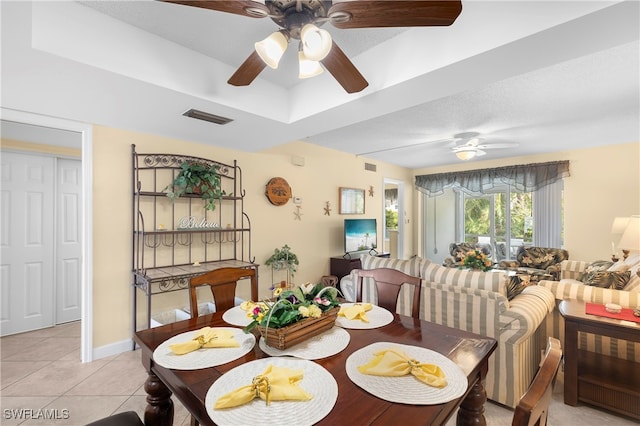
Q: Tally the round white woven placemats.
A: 6